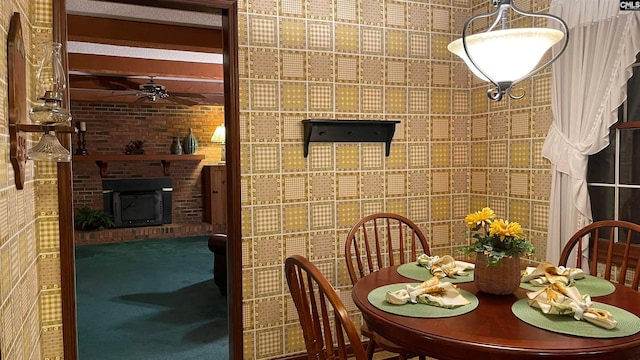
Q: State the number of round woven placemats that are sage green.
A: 4